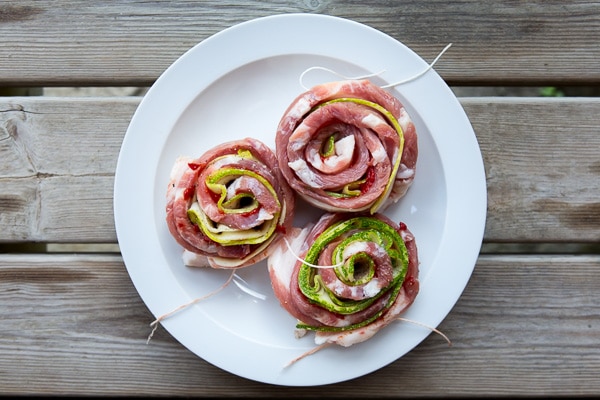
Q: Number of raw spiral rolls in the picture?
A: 3